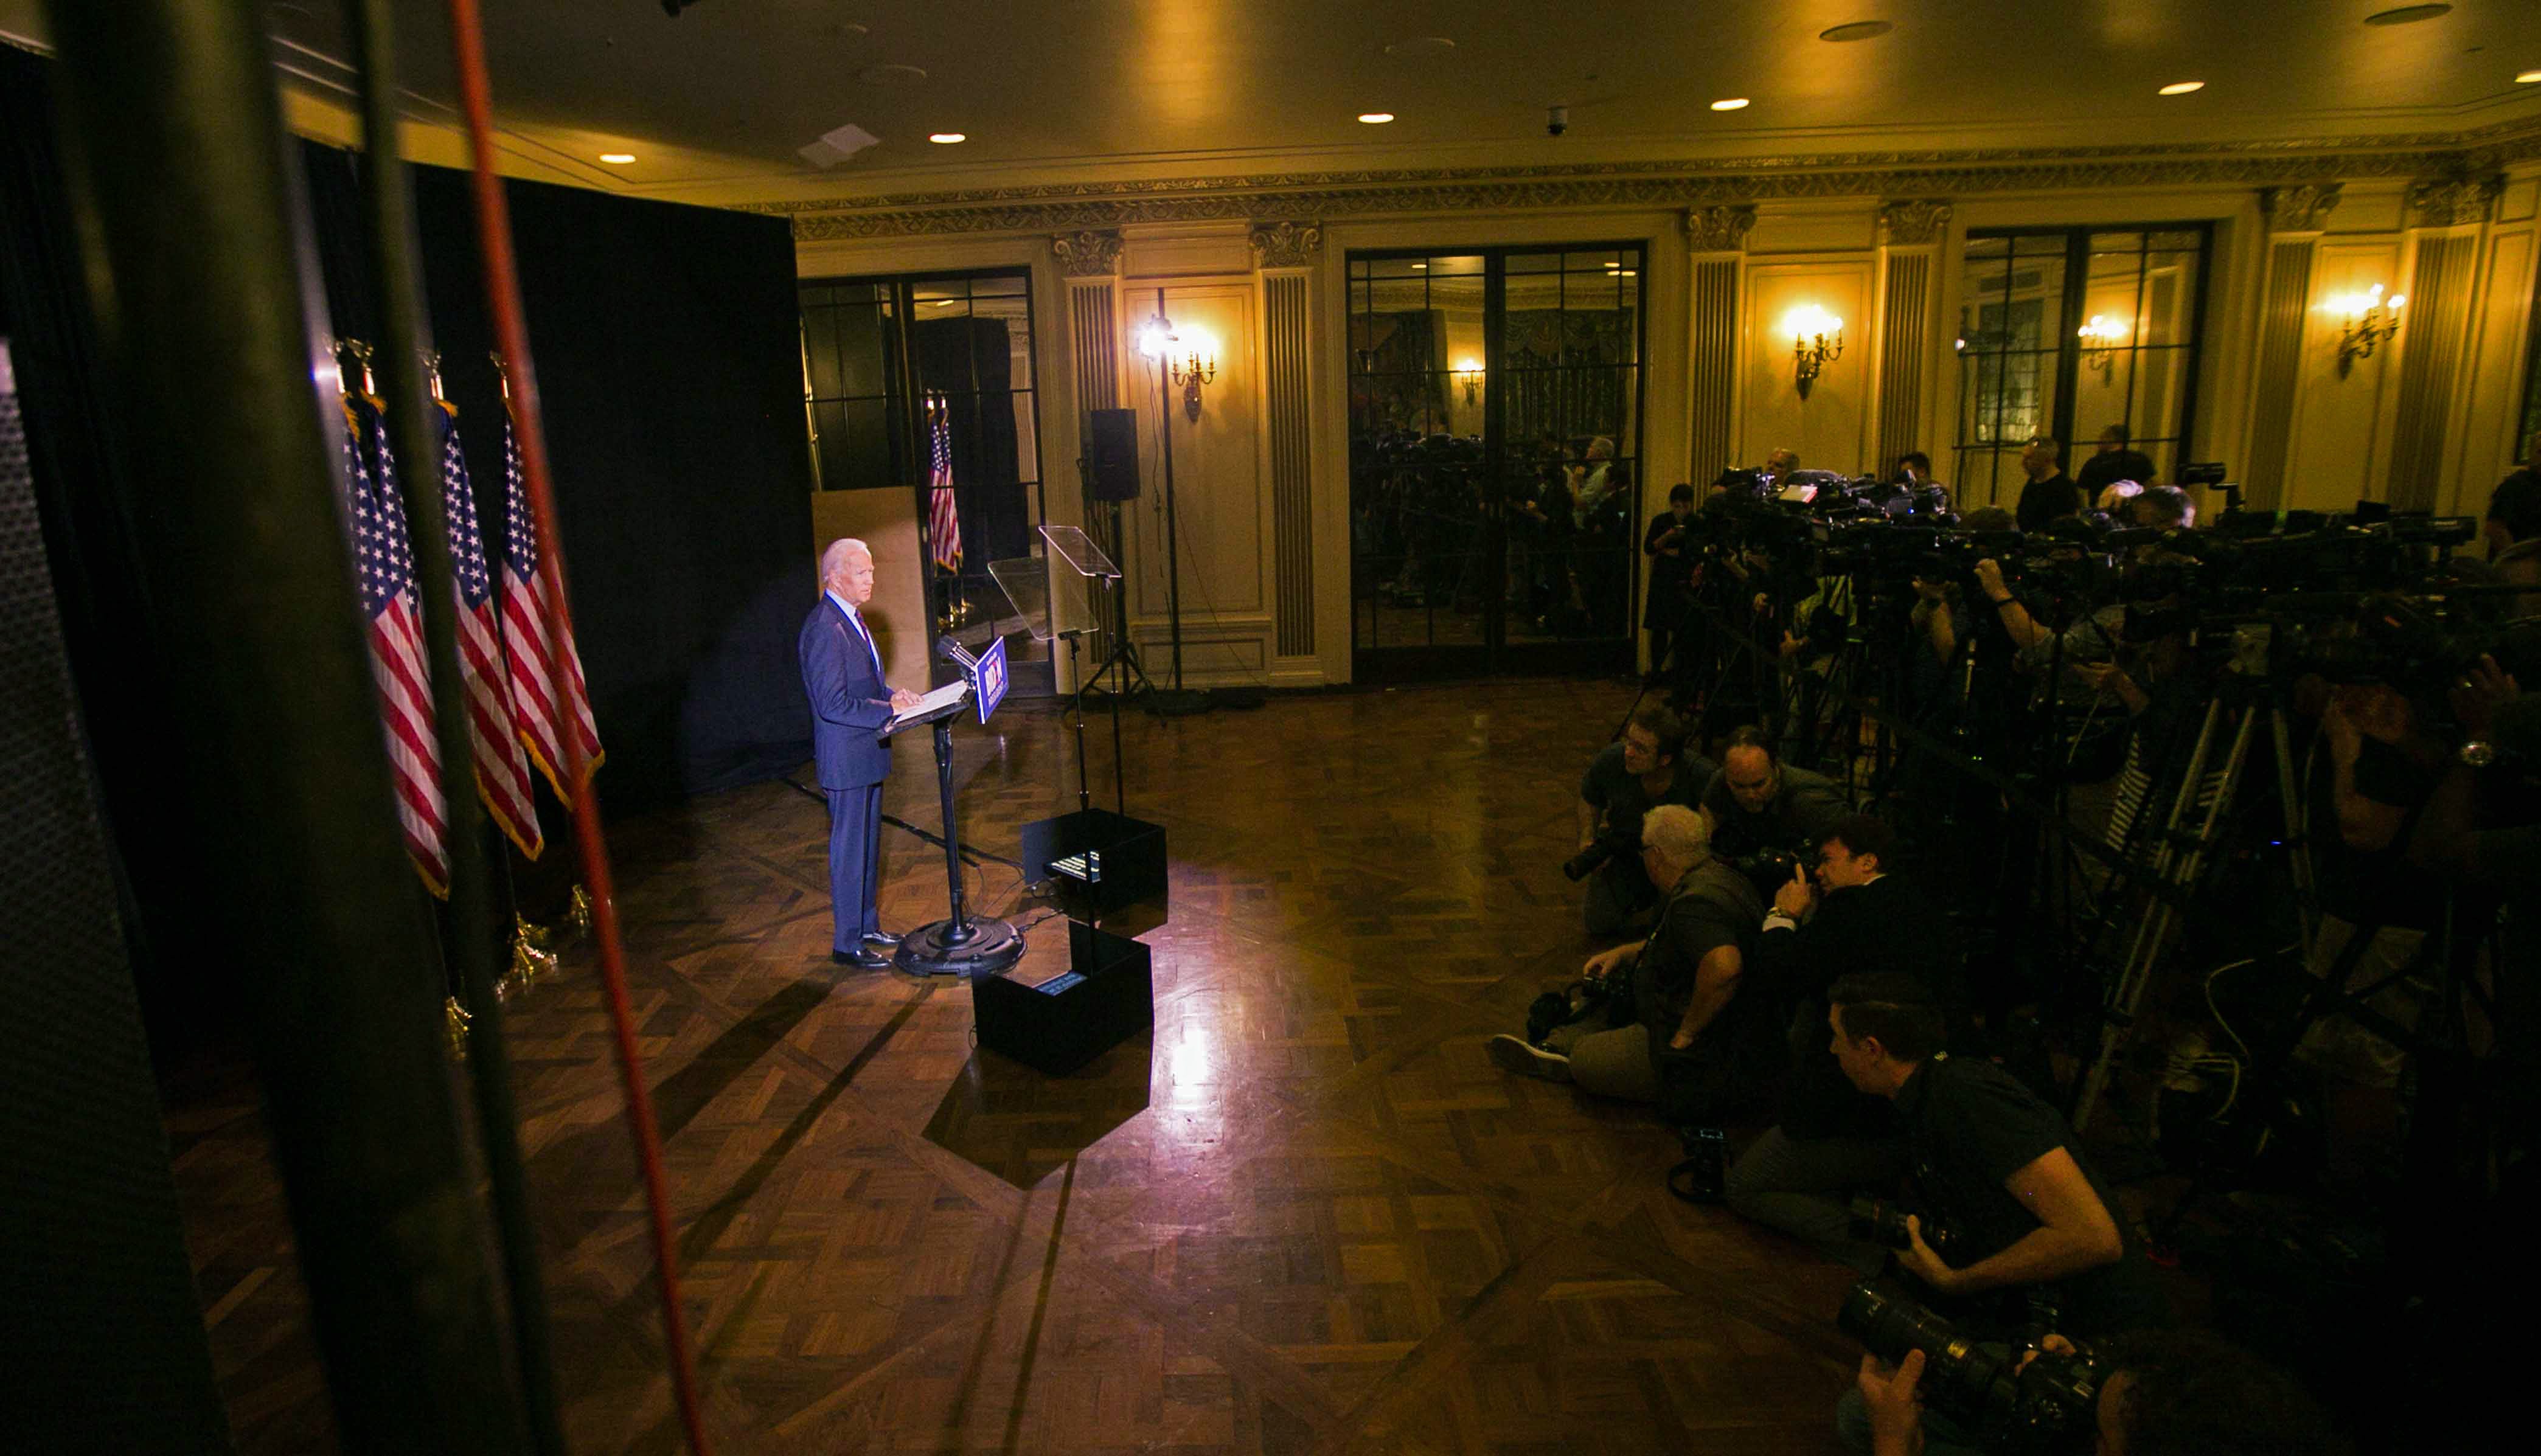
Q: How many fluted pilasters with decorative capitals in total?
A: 6